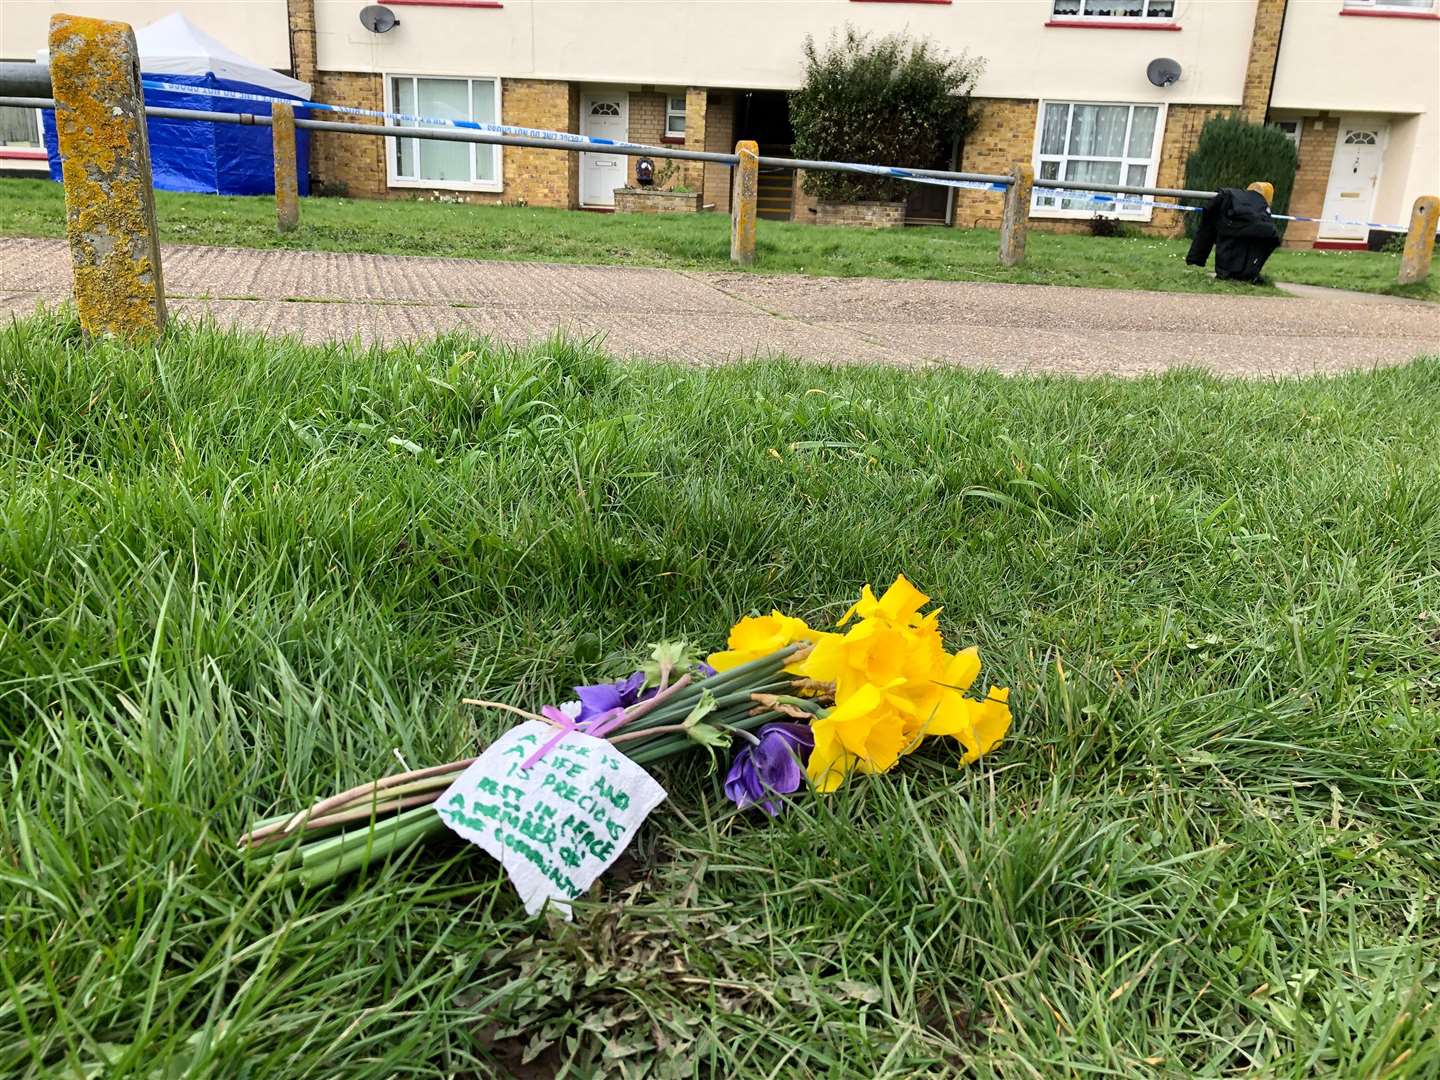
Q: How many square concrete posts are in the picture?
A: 6